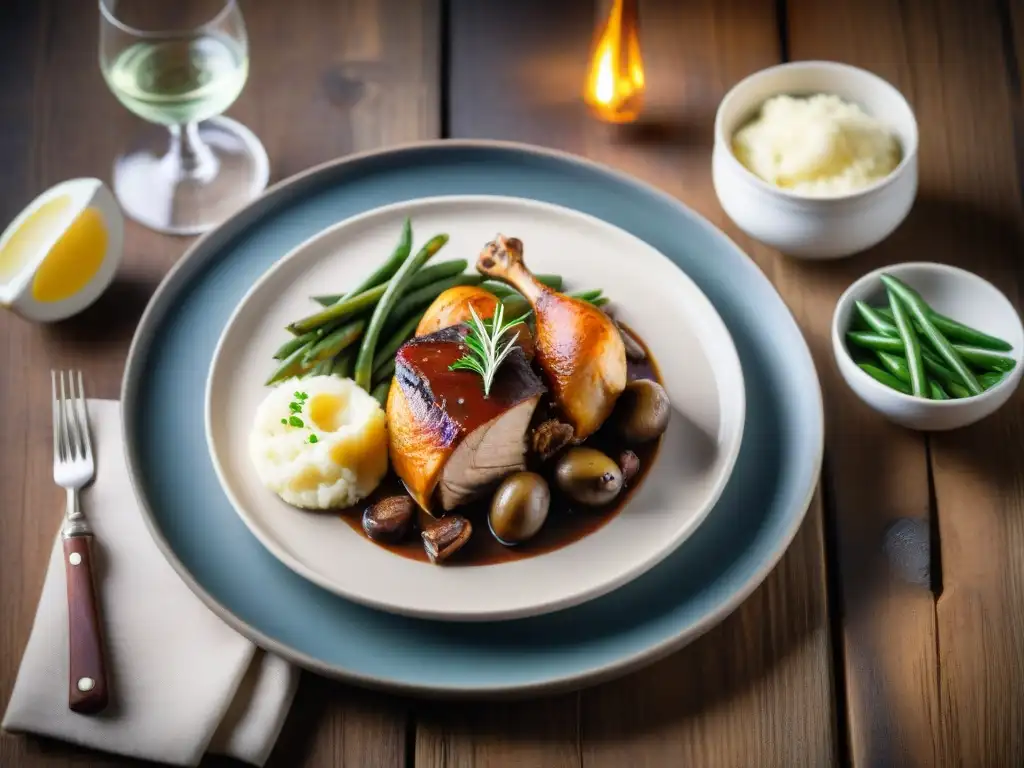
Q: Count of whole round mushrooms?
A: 3